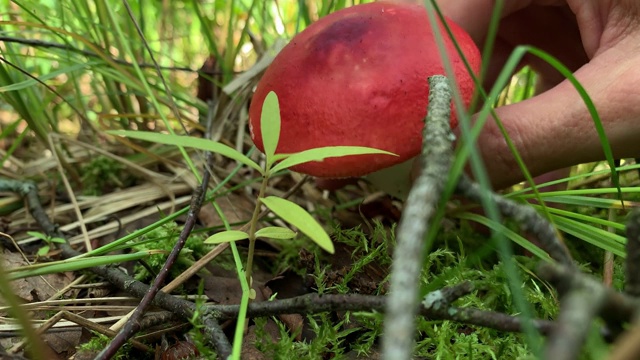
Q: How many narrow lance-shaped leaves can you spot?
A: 6